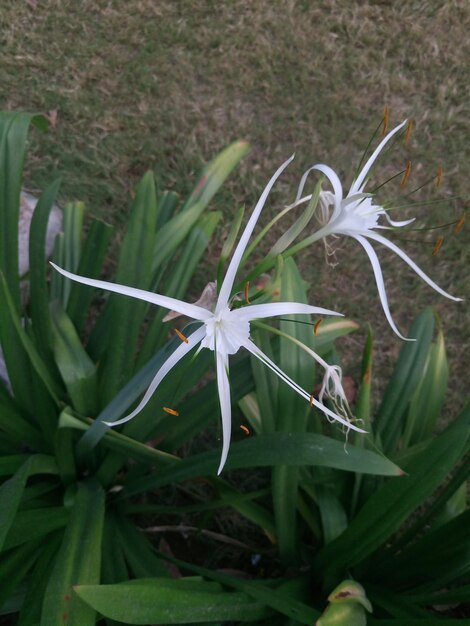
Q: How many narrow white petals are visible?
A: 11